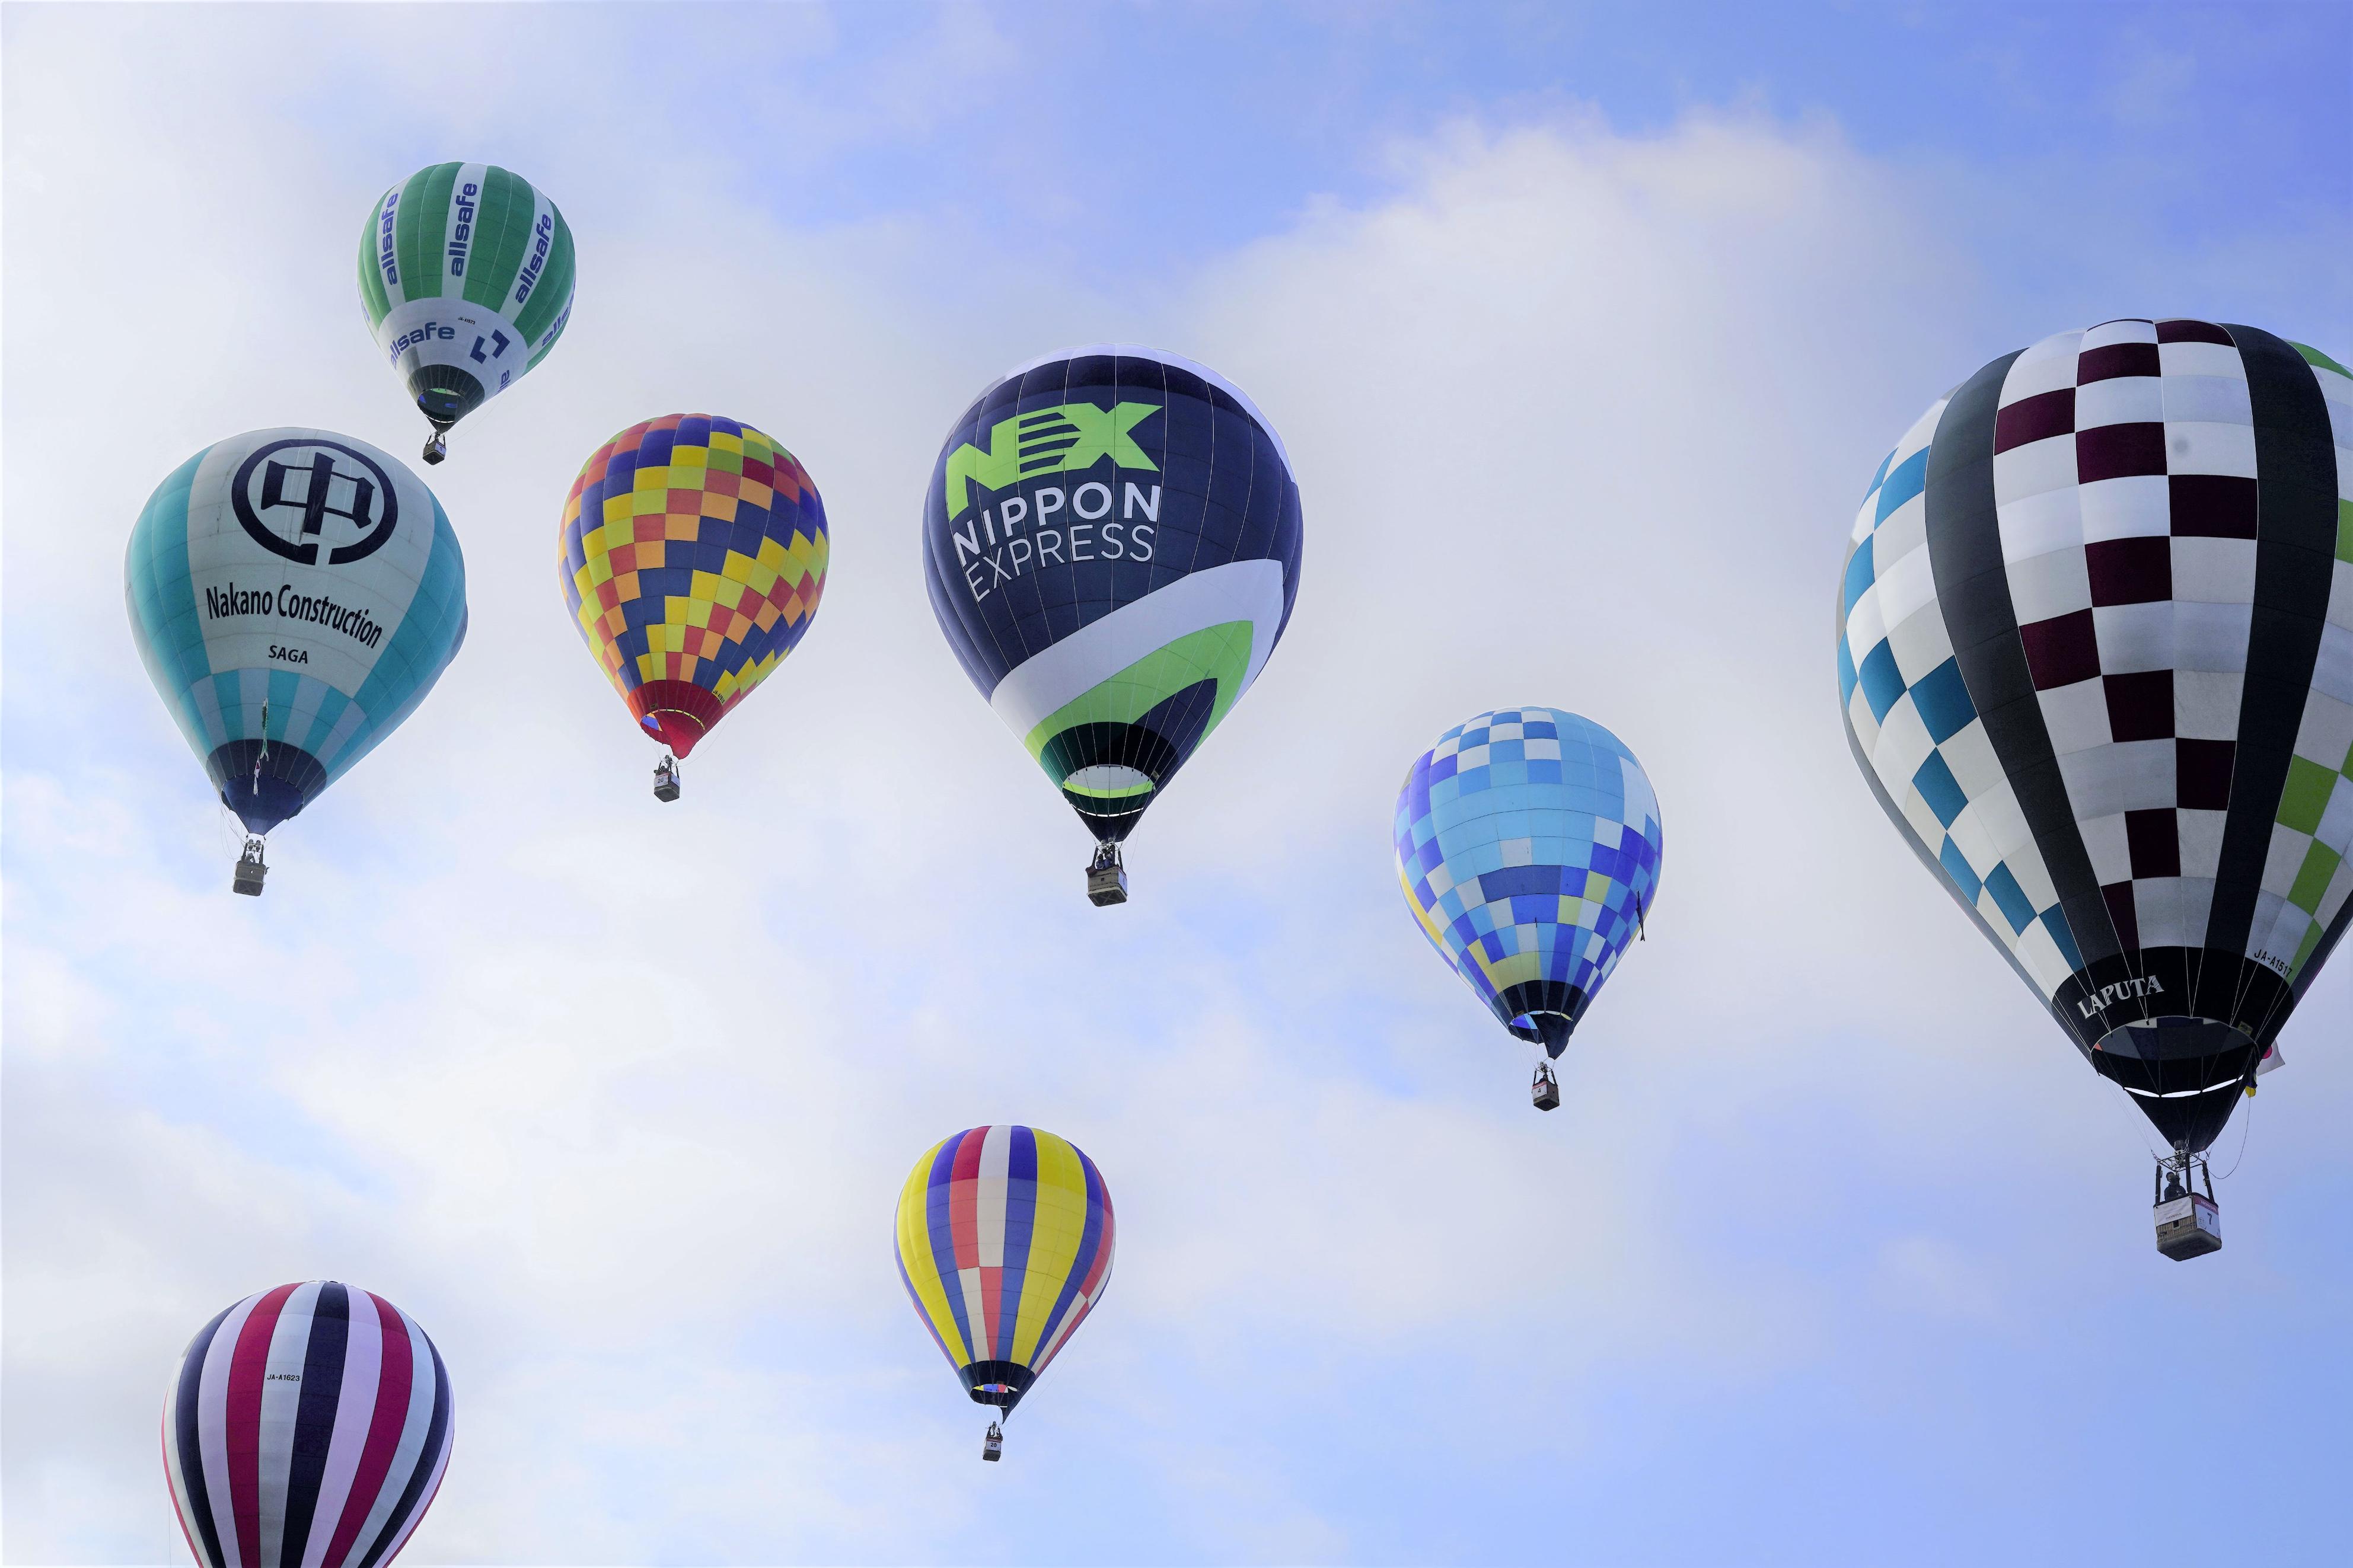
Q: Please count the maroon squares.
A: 11